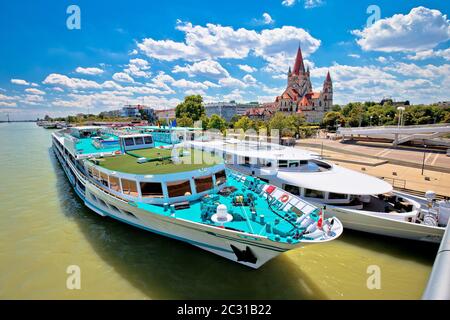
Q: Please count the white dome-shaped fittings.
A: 1